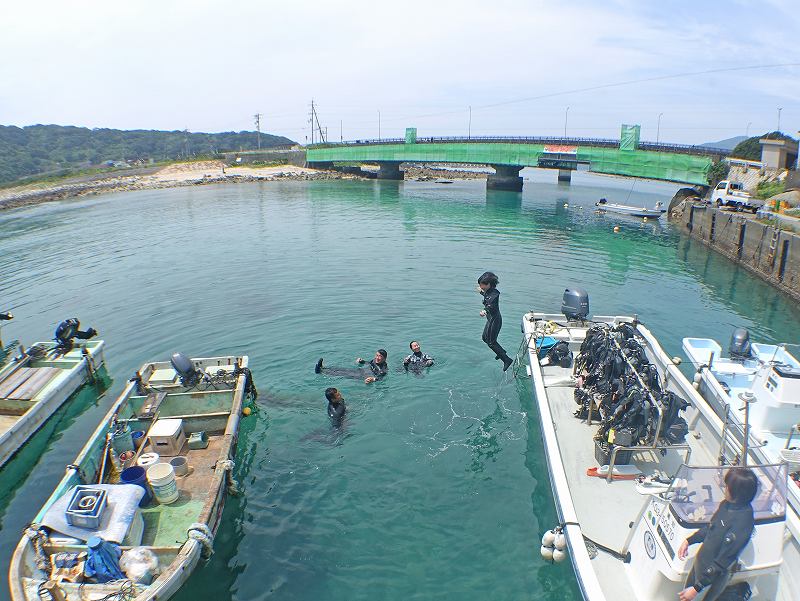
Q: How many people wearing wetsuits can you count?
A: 5